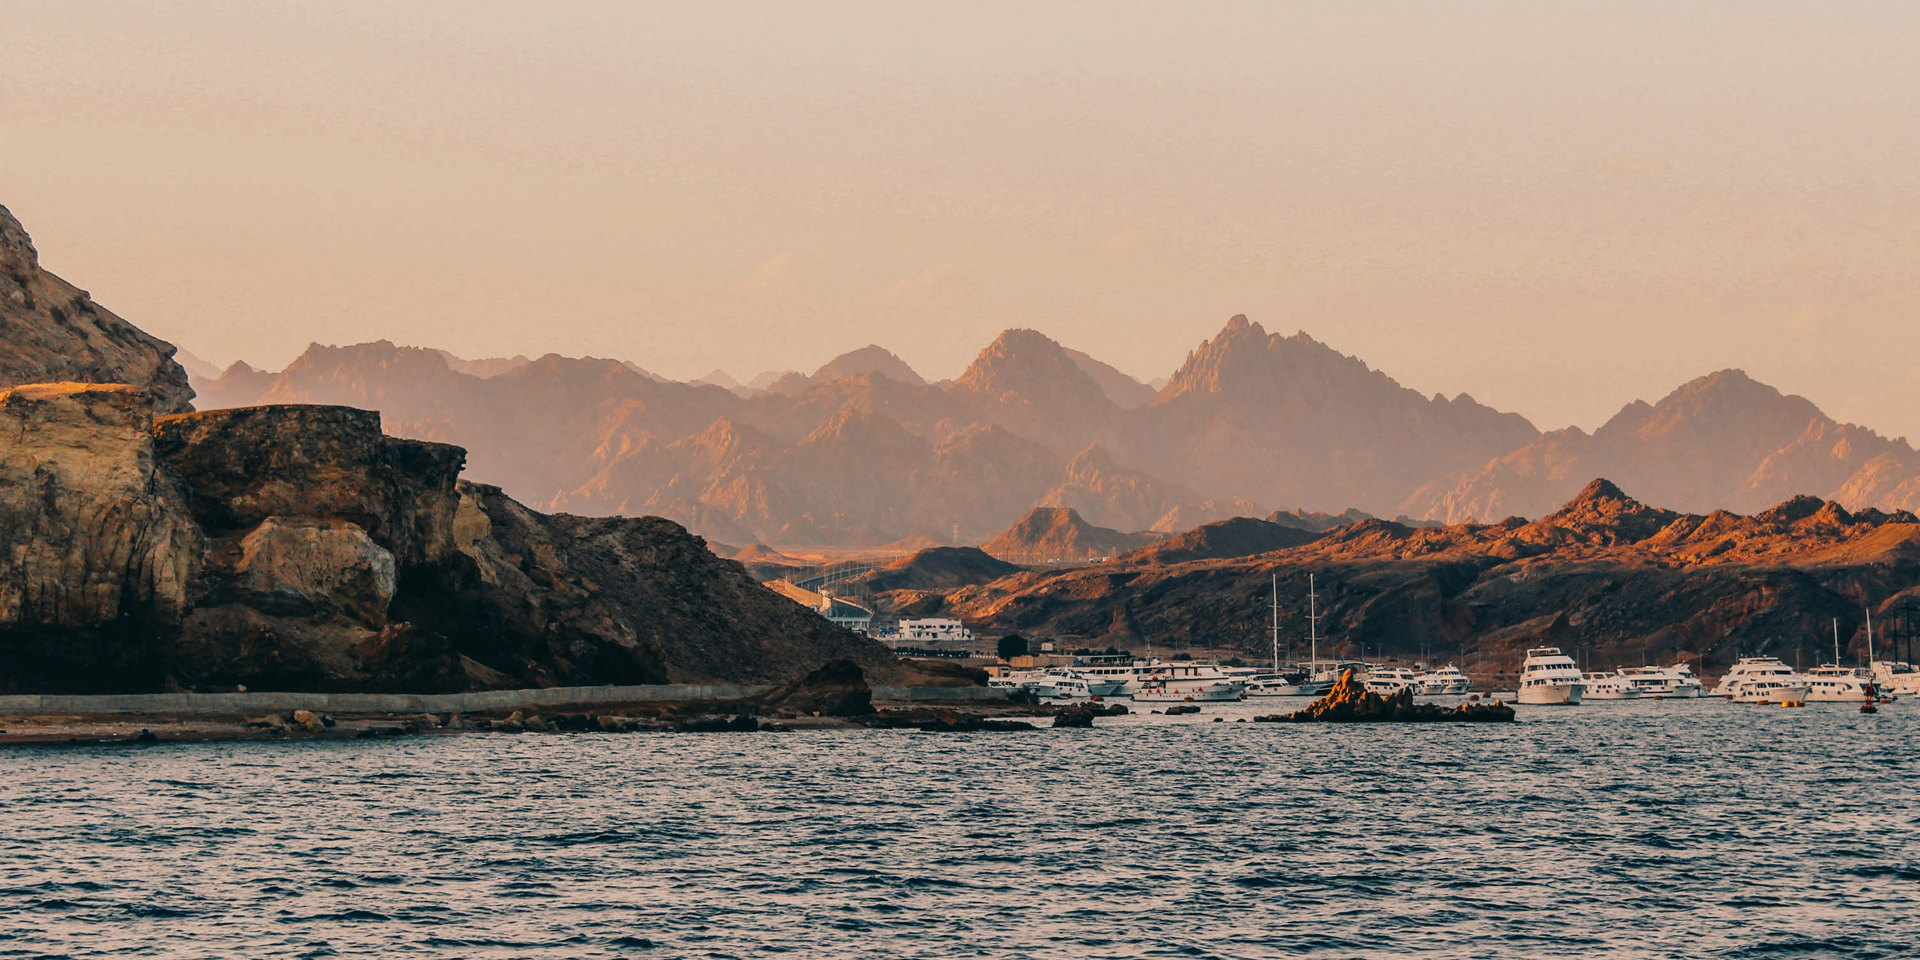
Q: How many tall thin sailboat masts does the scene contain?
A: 4